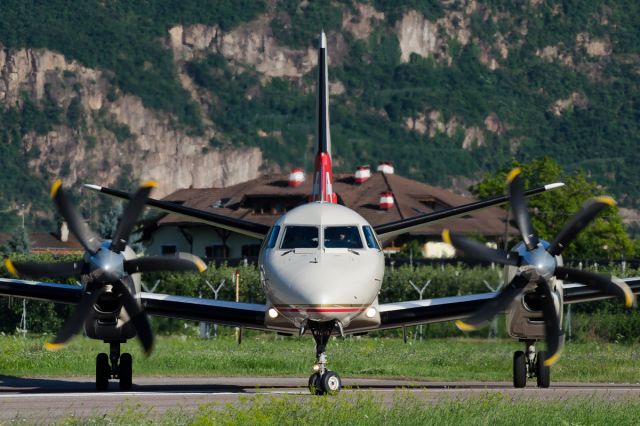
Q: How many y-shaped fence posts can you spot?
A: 4